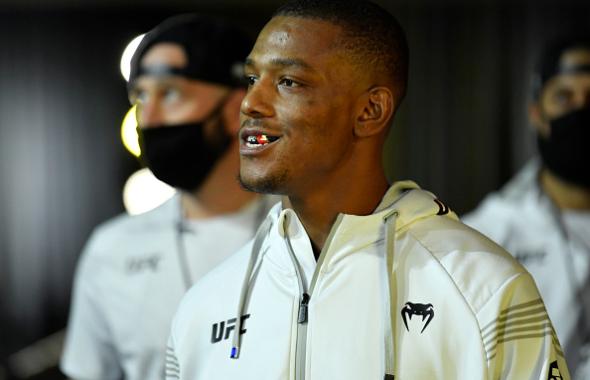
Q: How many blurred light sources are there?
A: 3